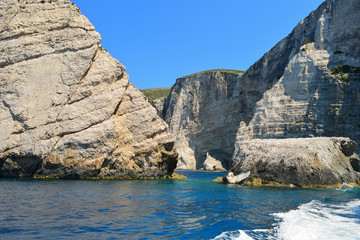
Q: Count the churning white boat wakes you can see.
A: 1